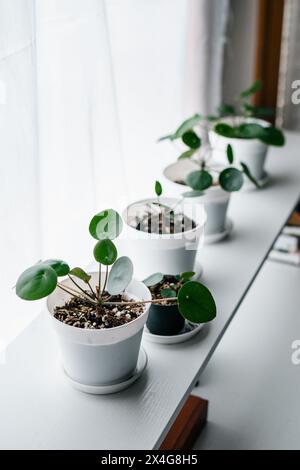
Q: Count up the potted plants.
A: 5